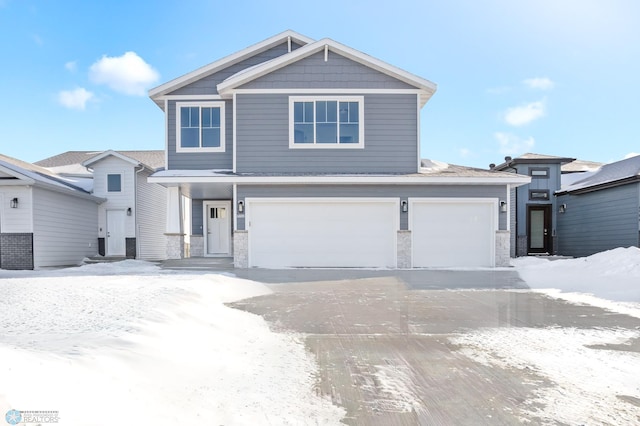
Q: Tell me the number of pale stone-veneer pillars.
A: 4